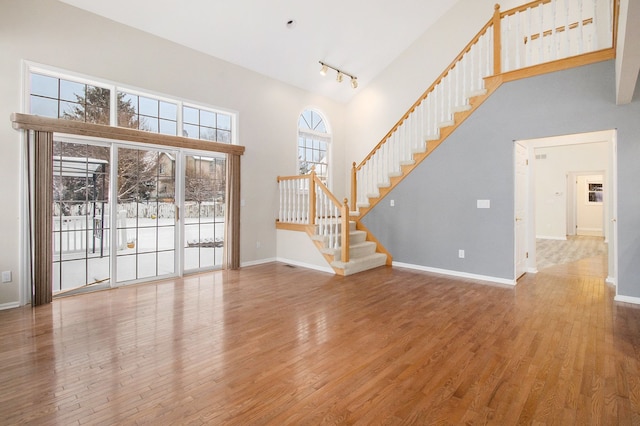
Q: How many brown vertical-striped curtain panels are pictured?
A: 2